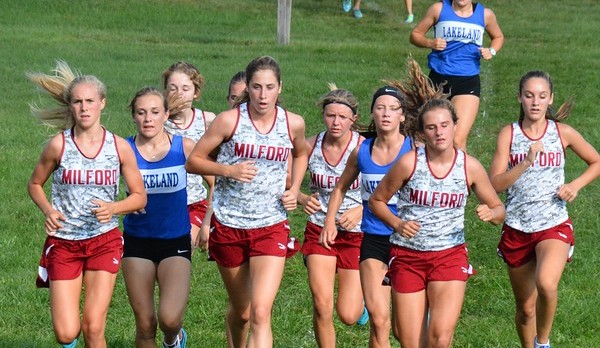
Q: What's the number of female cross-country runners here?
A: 10